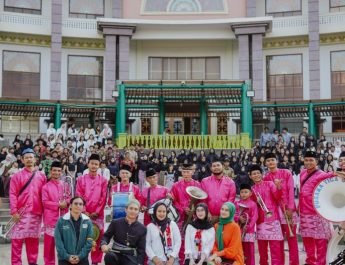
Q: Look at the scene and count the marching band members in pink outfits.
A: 11